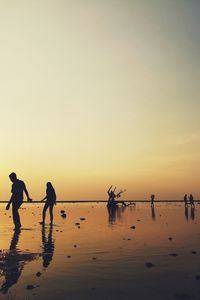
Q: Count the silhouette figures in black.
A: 5